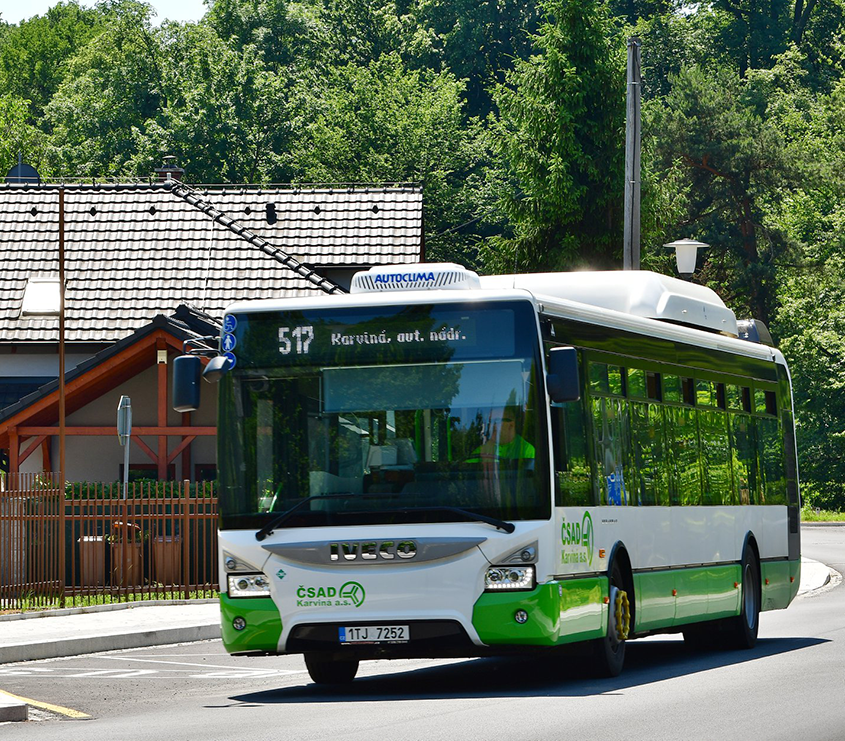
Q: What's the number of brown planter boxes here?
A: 3